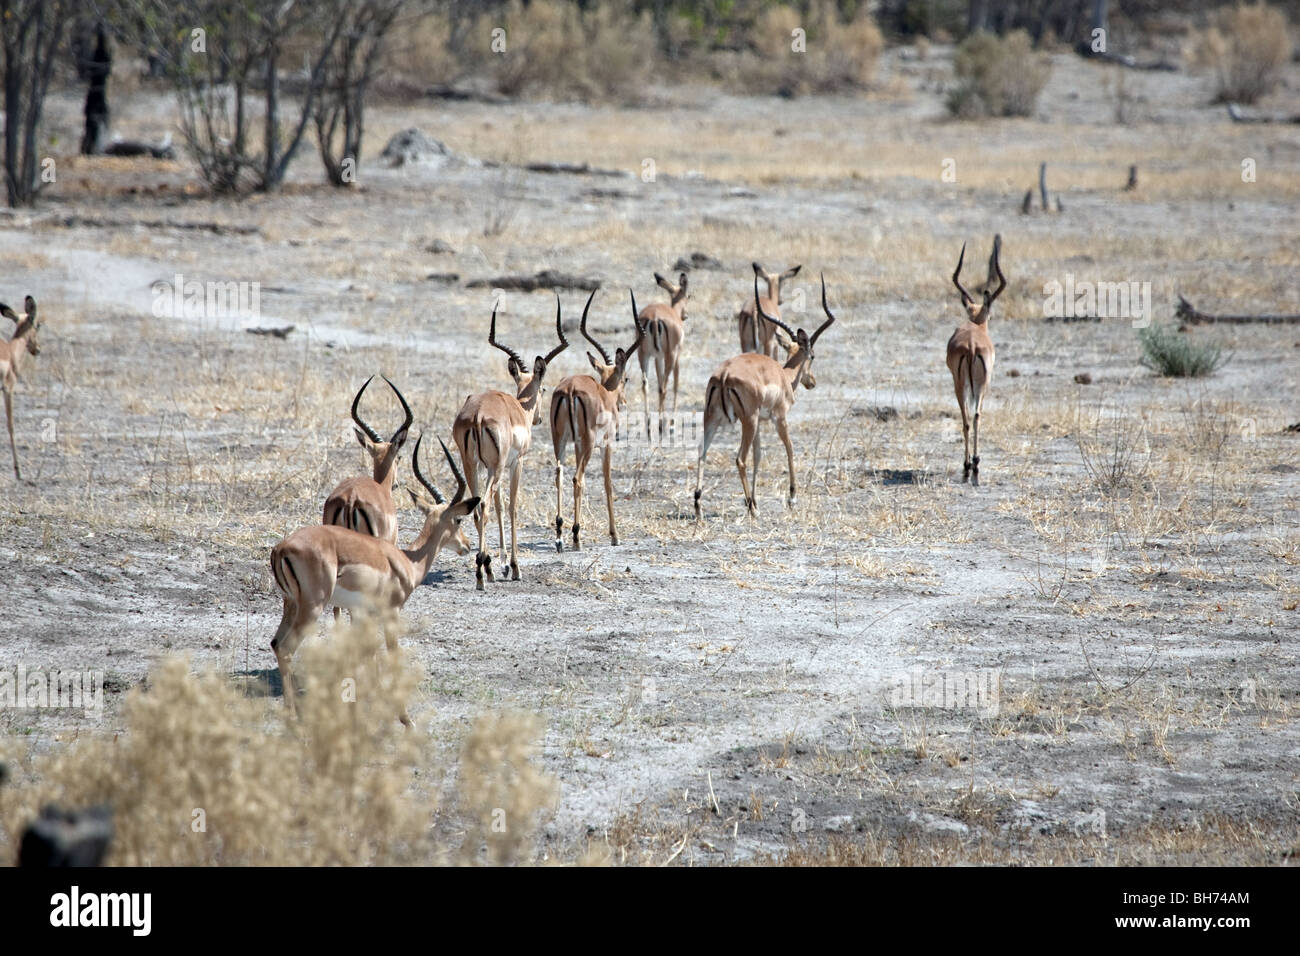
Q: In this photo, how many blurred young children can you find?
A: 0